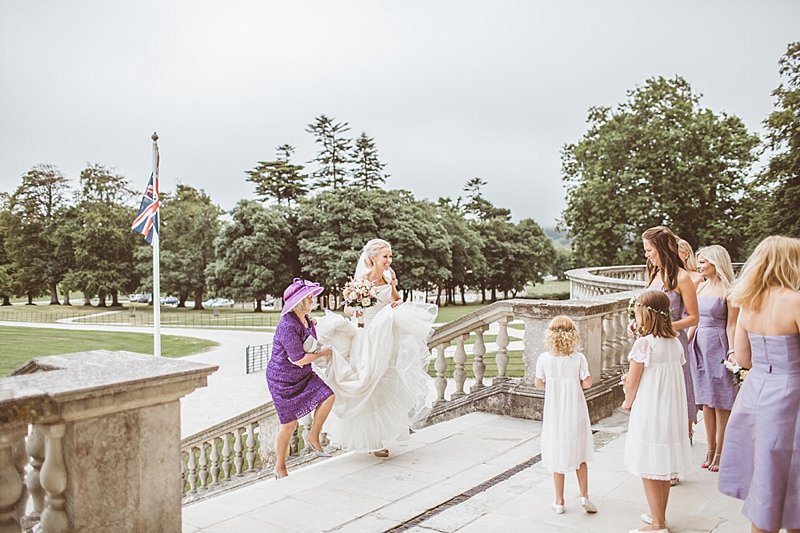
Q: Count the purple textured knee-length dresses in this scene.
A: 1